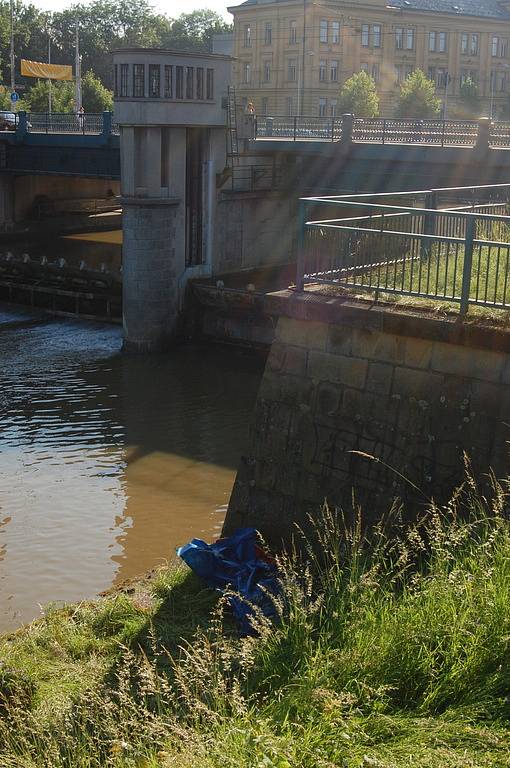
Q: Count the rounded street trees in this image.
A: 3